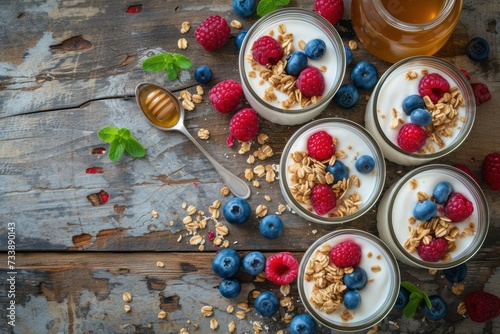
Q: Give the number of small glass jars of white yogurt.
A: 5